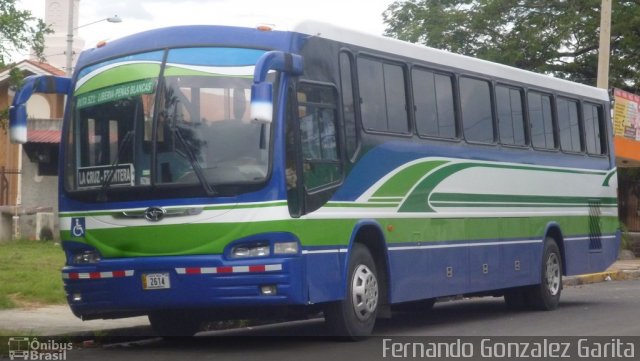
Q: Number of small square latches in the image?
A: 3